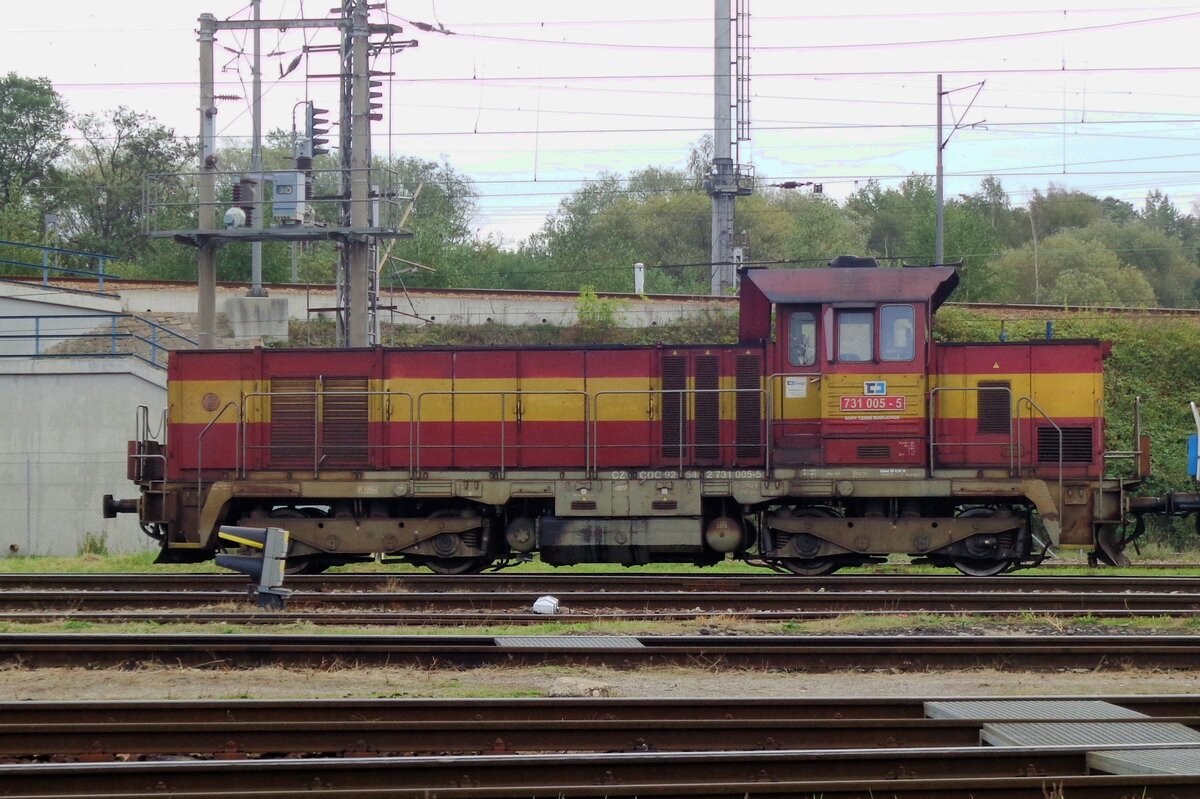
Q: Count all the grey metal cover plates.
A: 4